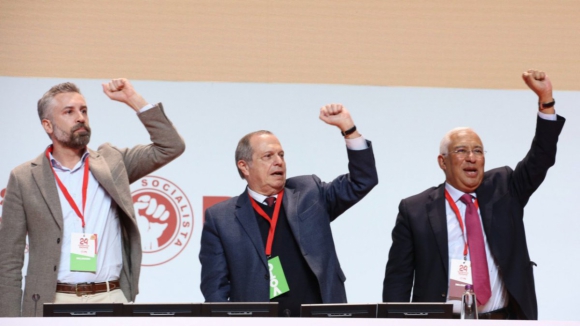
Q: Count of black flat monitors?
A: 5